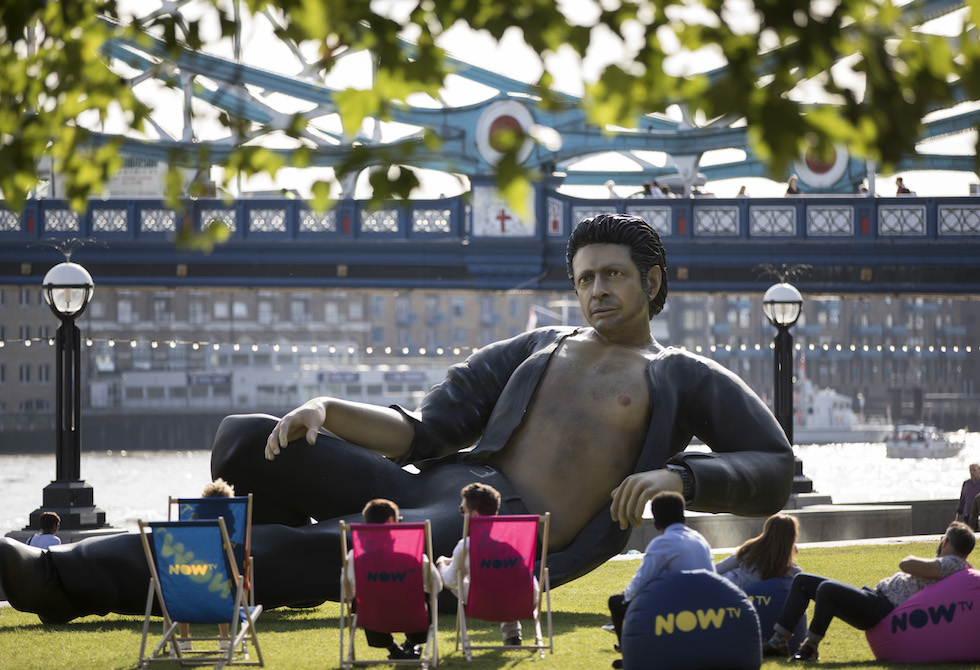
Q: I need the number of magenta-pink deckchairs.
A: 2